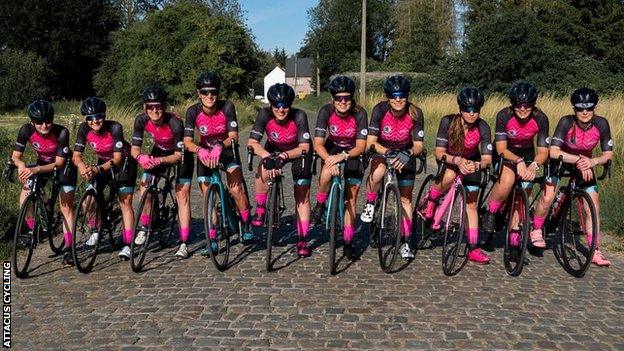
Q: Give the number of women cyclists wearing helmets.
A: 10